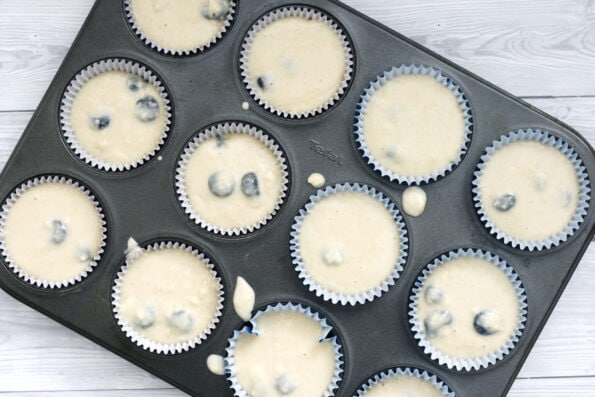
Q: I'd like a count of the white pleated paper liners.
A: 6